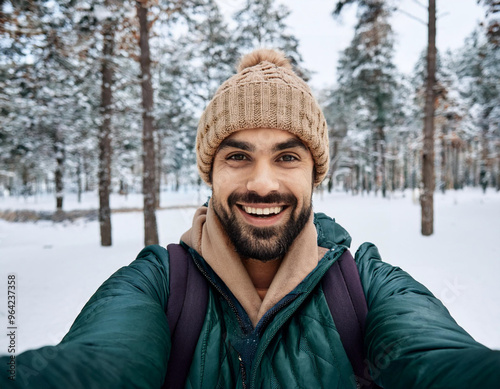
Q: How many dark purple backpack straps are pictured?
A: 2